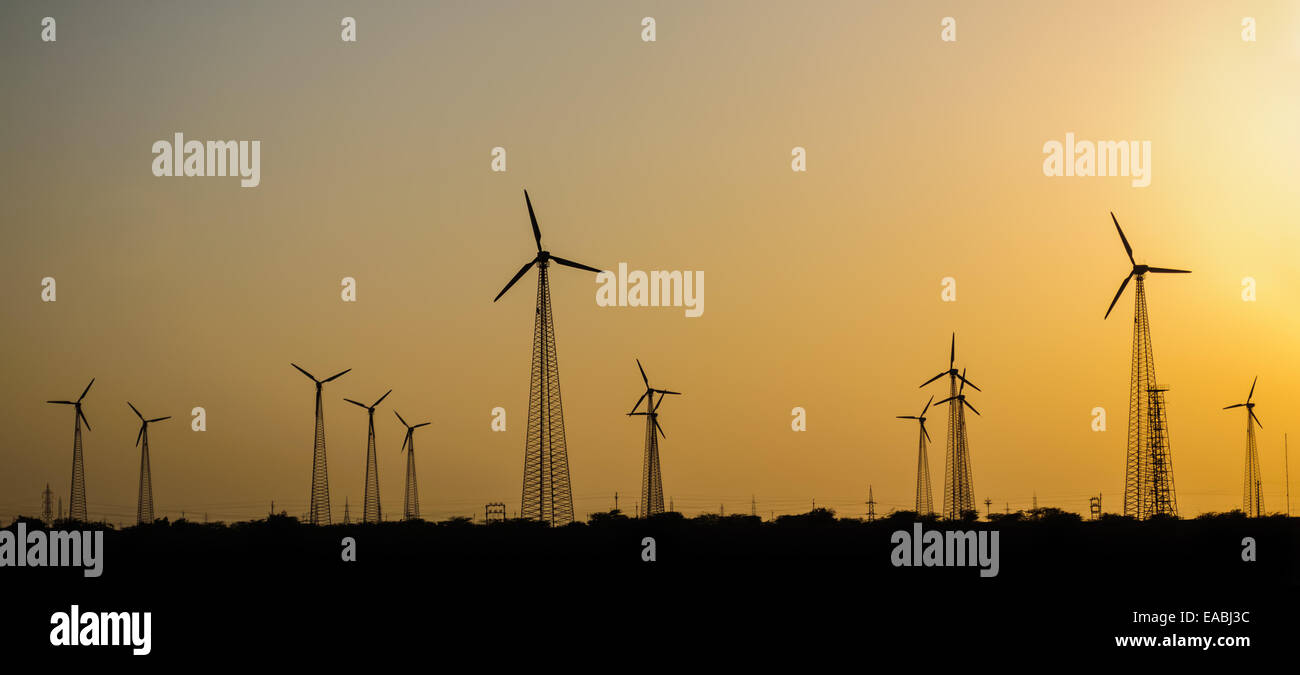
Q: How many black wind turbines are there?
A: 13